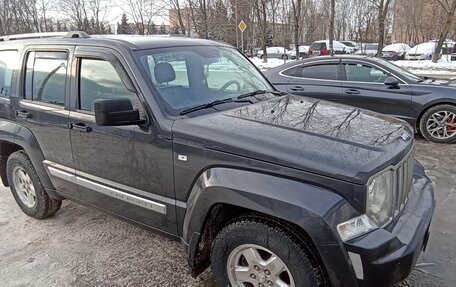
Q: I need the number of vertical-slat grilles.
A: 1